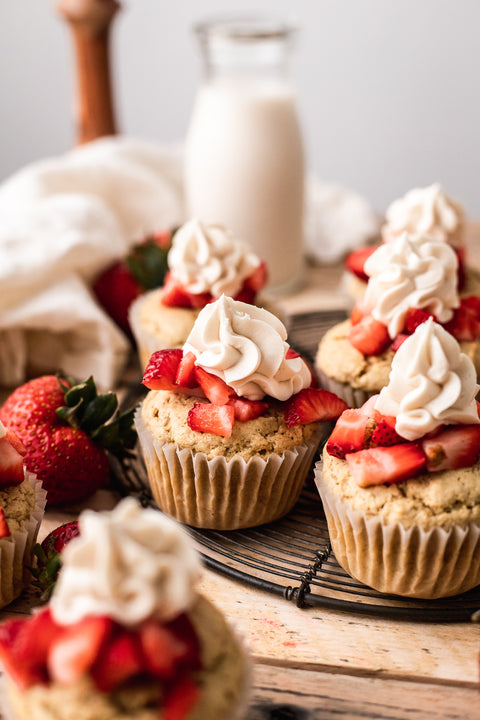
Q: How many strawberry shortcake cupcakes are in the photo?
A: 7